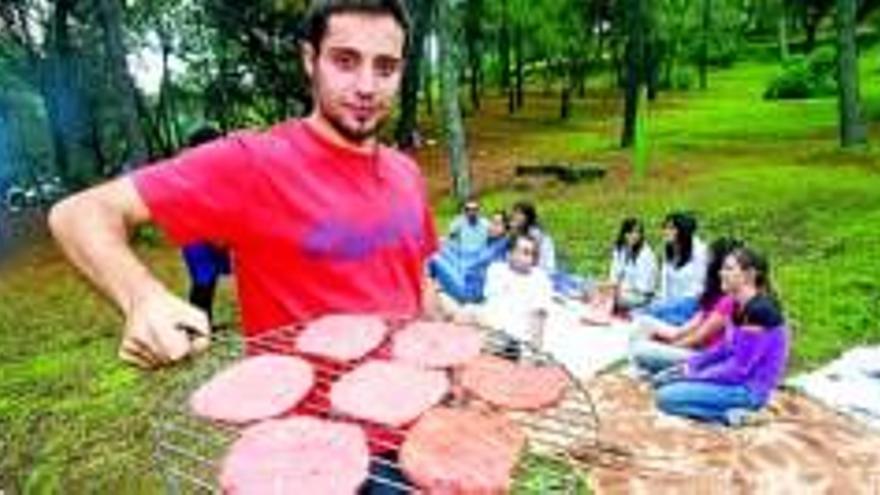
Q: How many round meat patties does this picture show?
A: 7